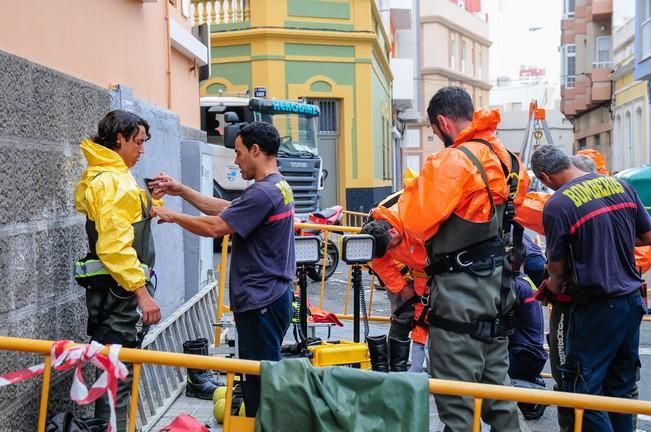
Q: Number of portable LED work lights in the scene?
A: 2